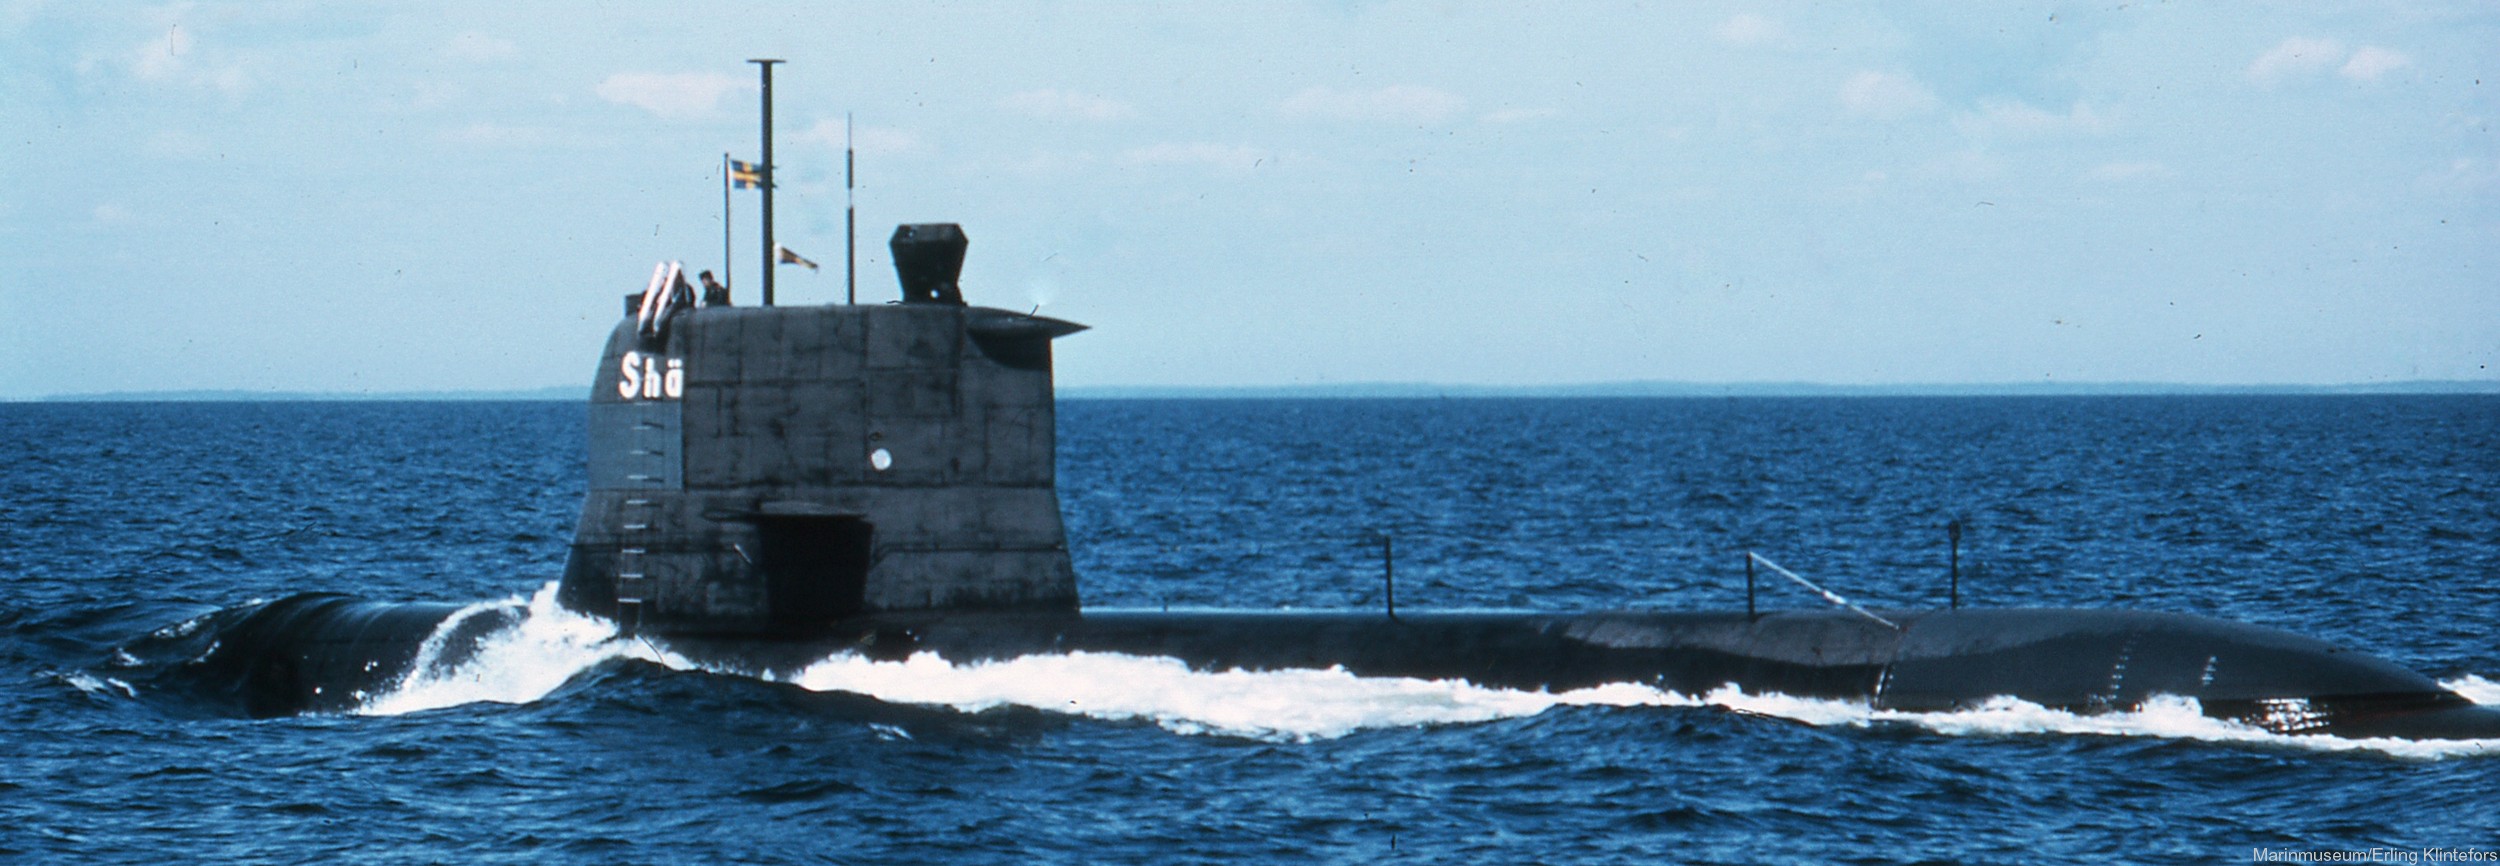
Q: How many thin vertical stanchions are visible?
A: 3